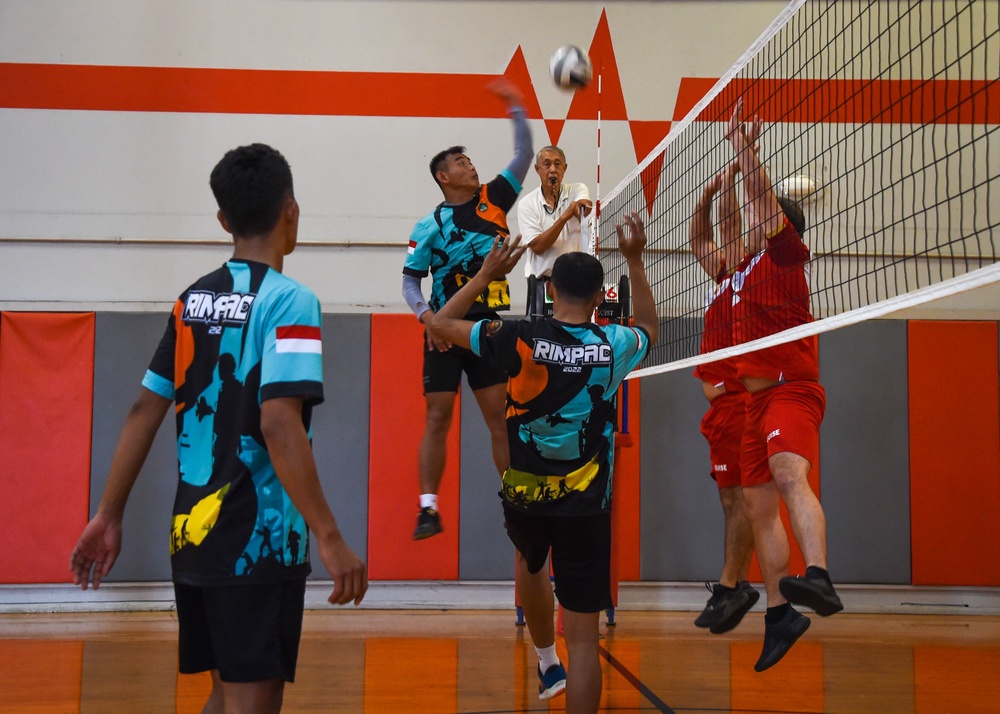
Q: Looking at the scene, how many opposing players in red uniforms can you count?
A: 2